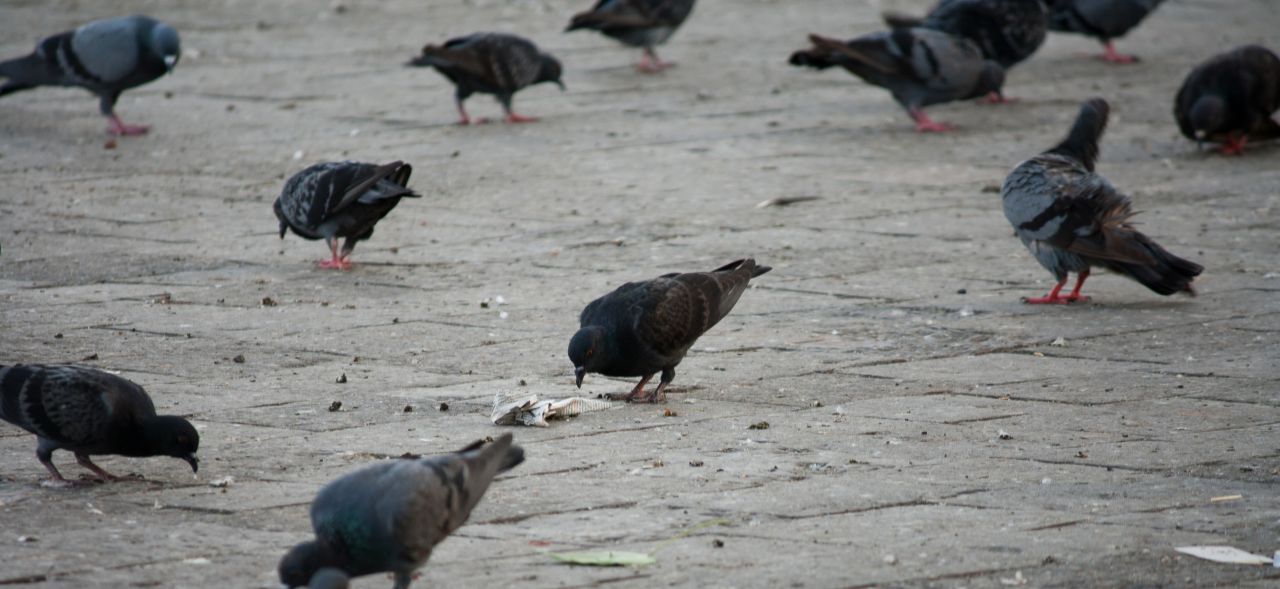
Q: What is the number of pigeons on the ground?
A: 12